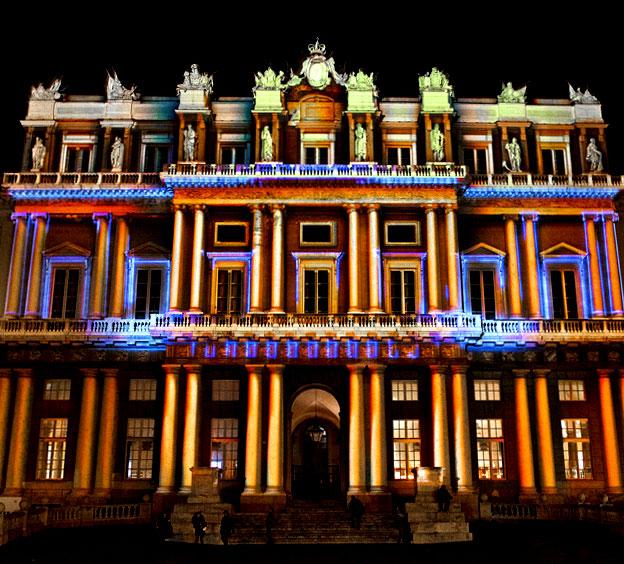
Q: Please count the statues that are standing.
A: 8